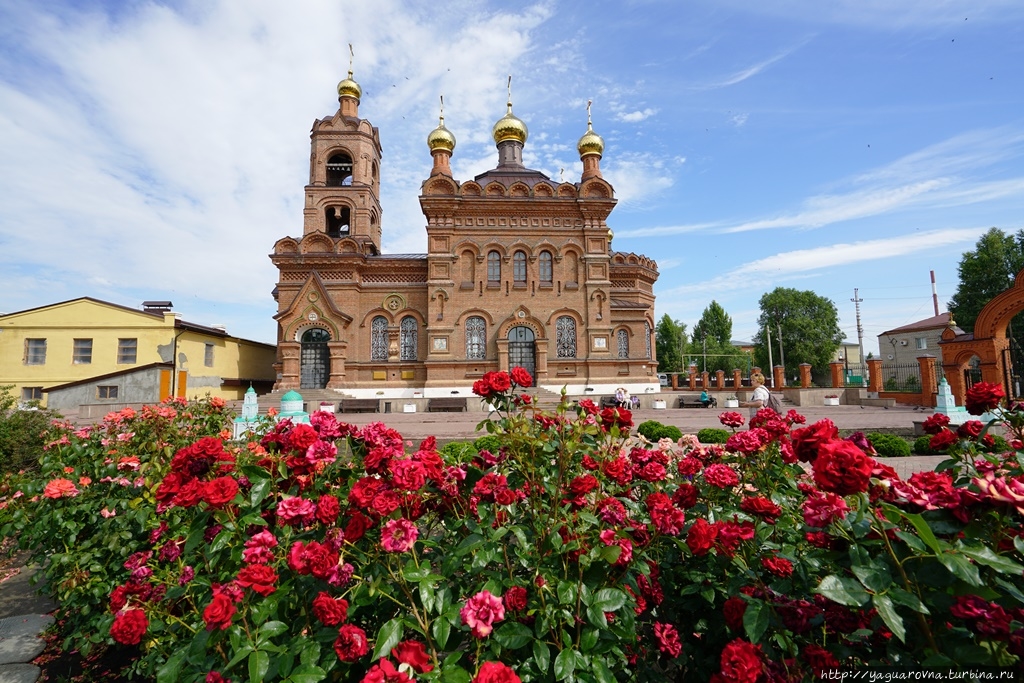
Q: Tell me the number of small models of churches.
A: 2